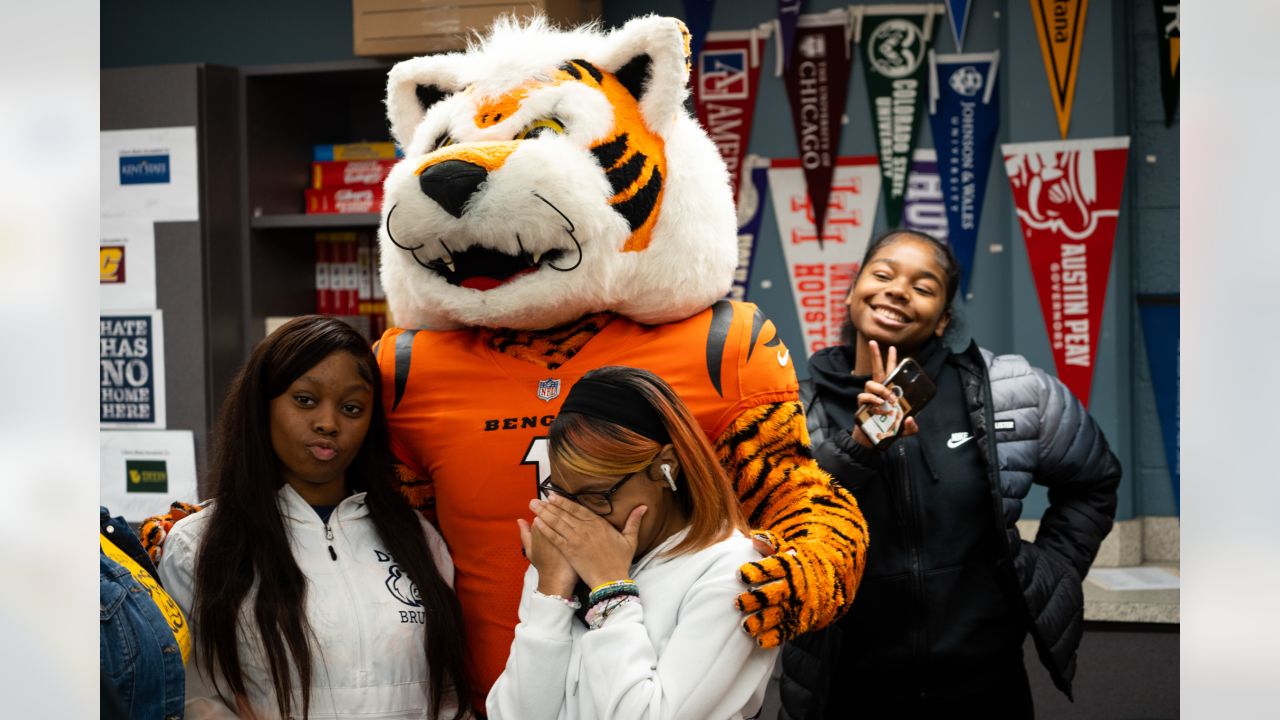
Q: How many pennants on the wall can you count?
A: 14